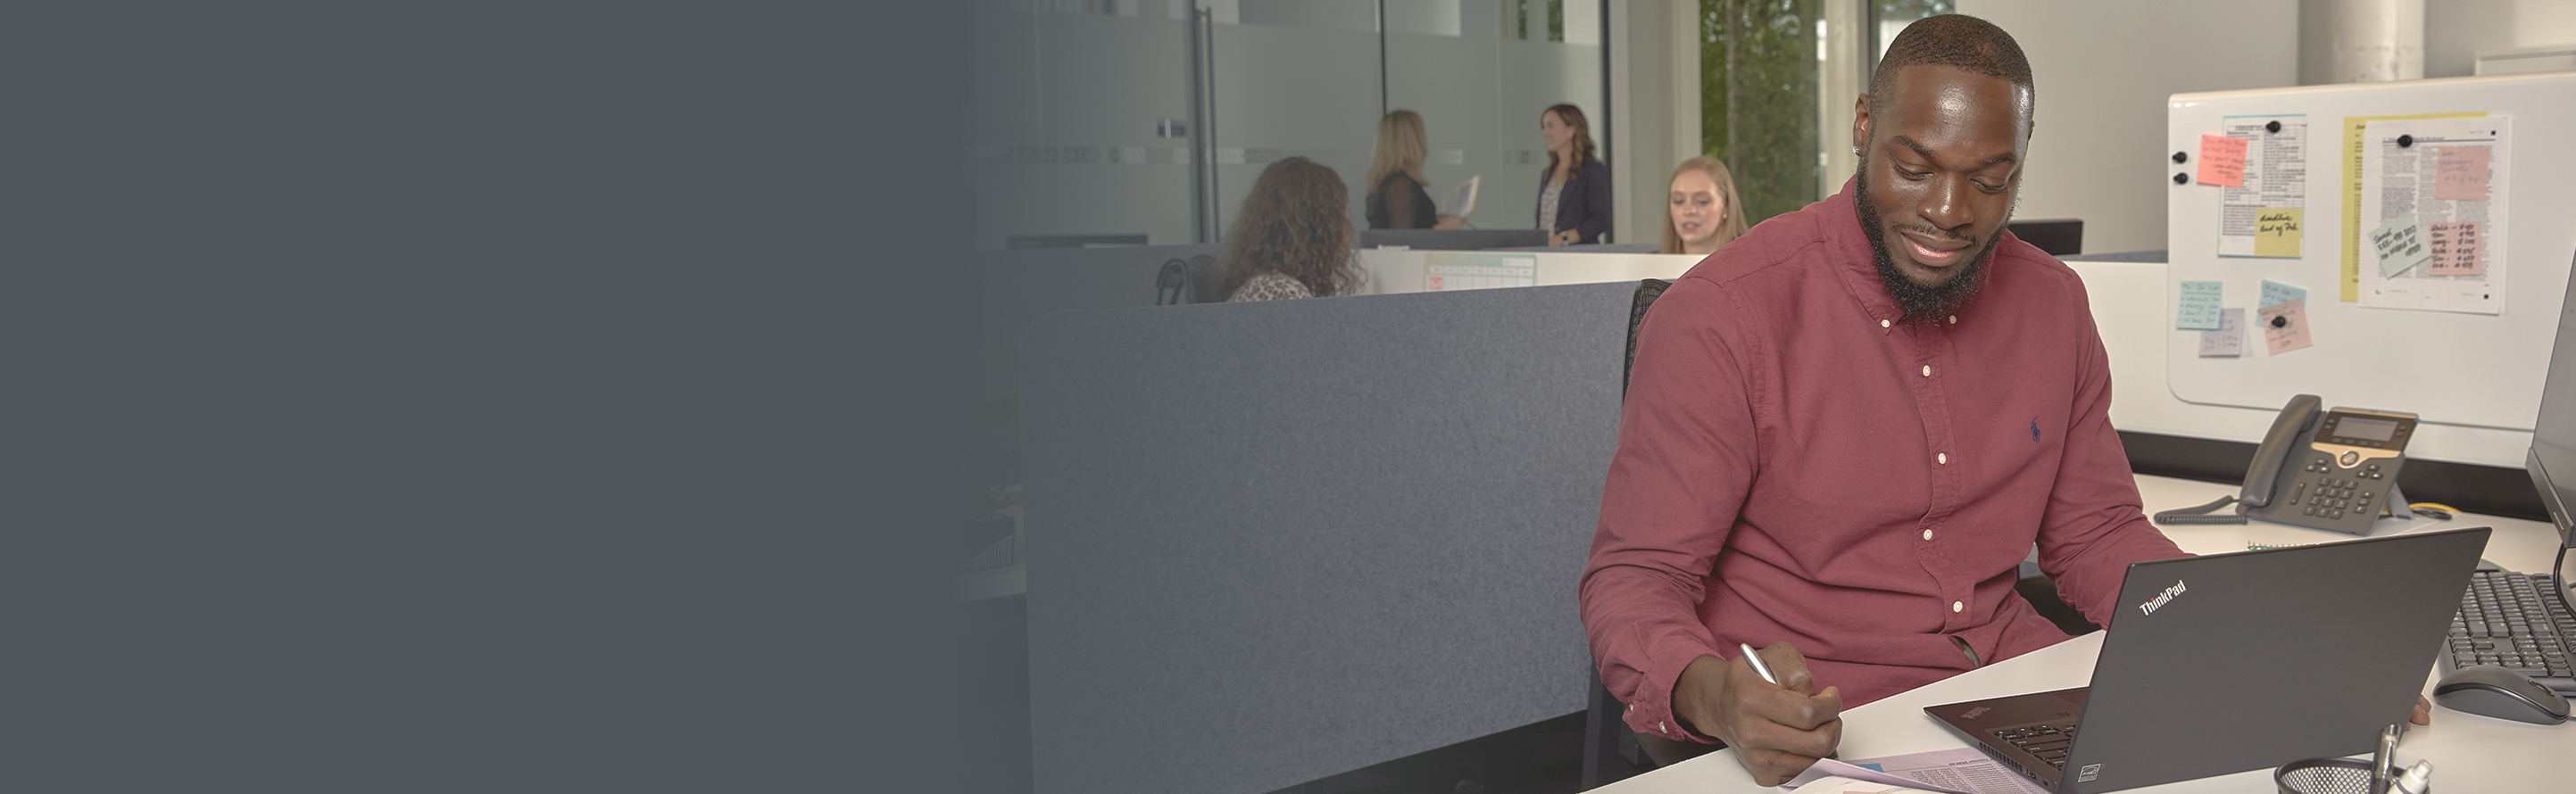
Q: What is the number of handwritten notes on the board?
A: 9